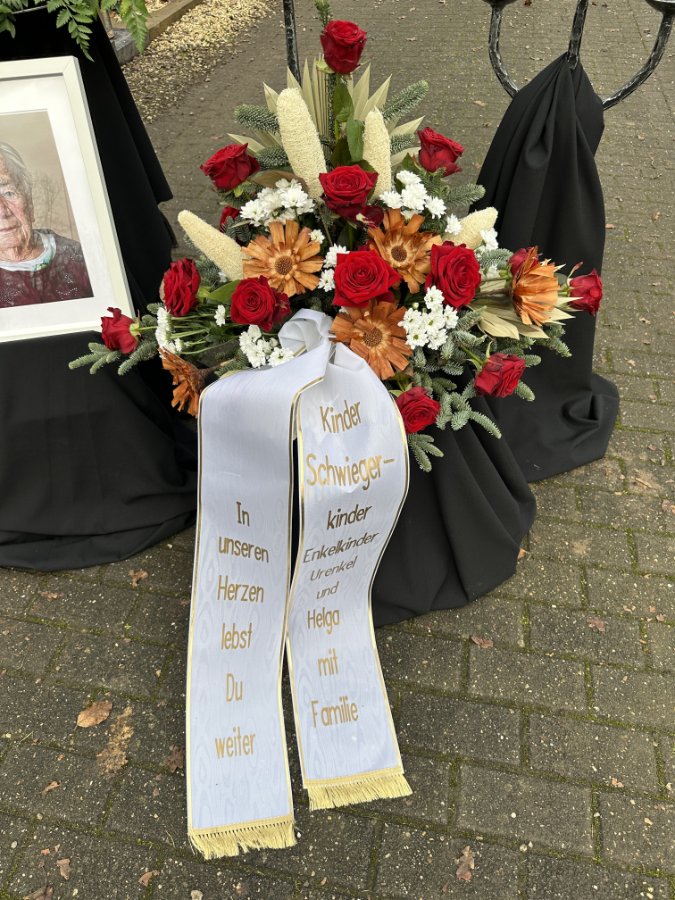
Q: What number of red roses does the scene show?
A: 14